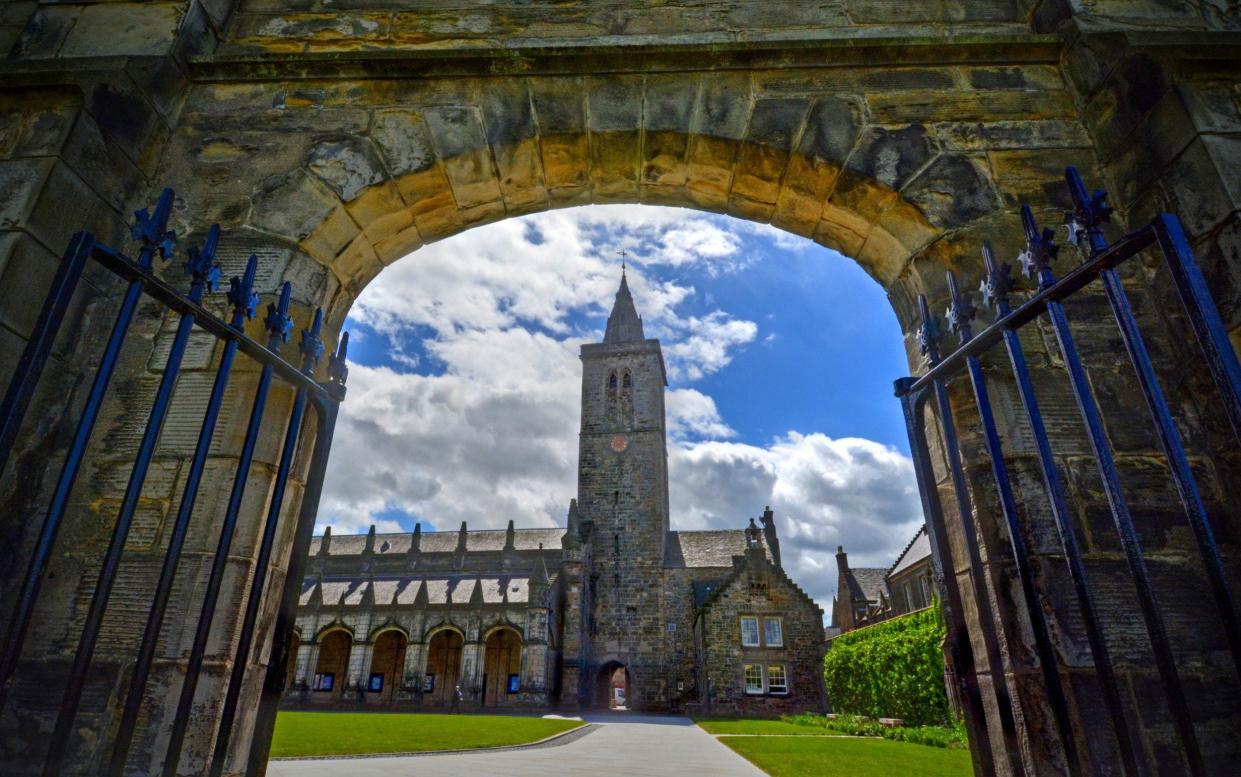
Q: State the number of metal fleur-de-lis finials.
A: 11